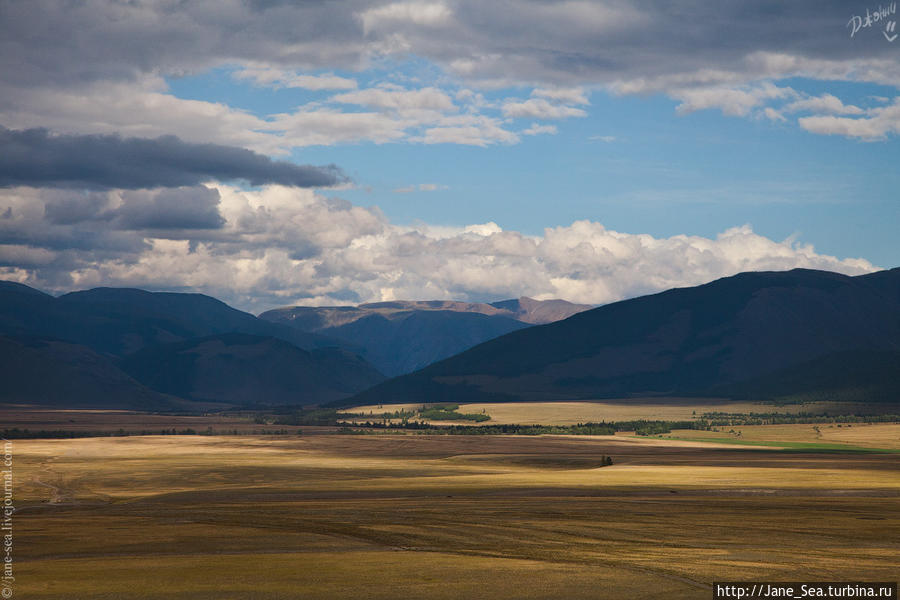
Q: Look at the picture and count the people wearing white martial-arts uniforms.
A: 0